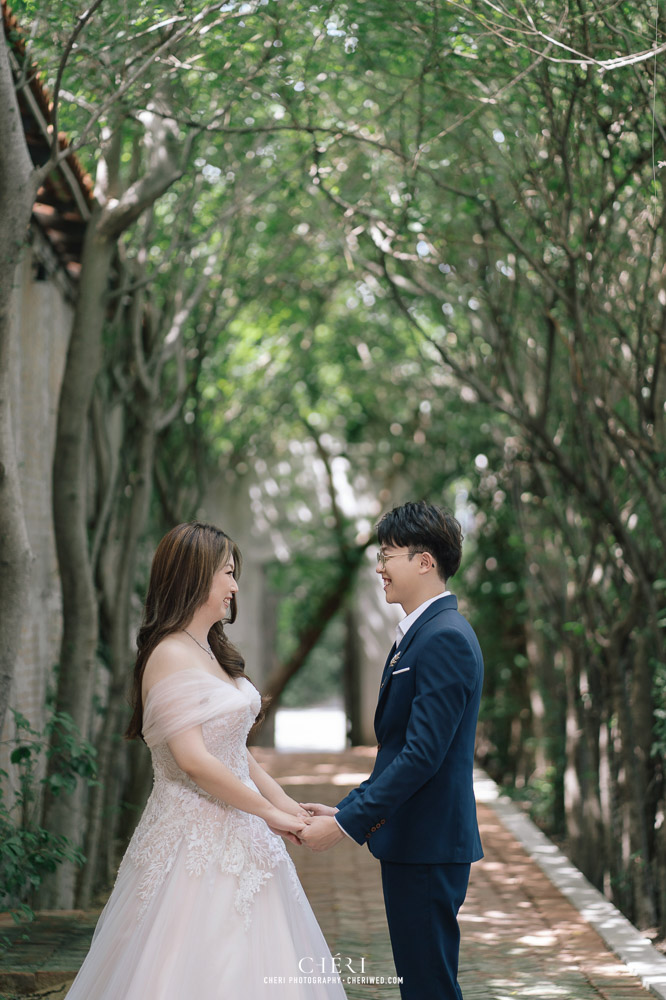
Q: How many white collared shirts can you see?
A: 1